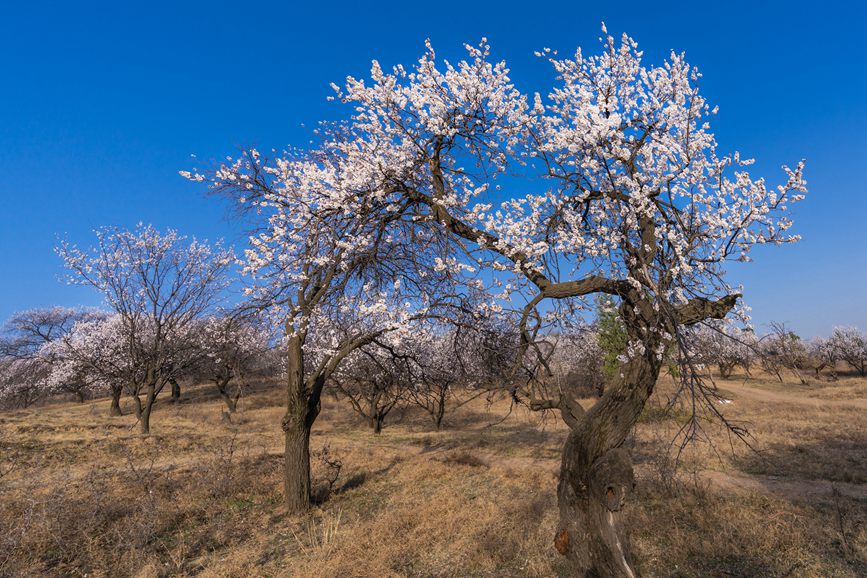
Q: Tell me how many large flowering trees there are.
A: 2